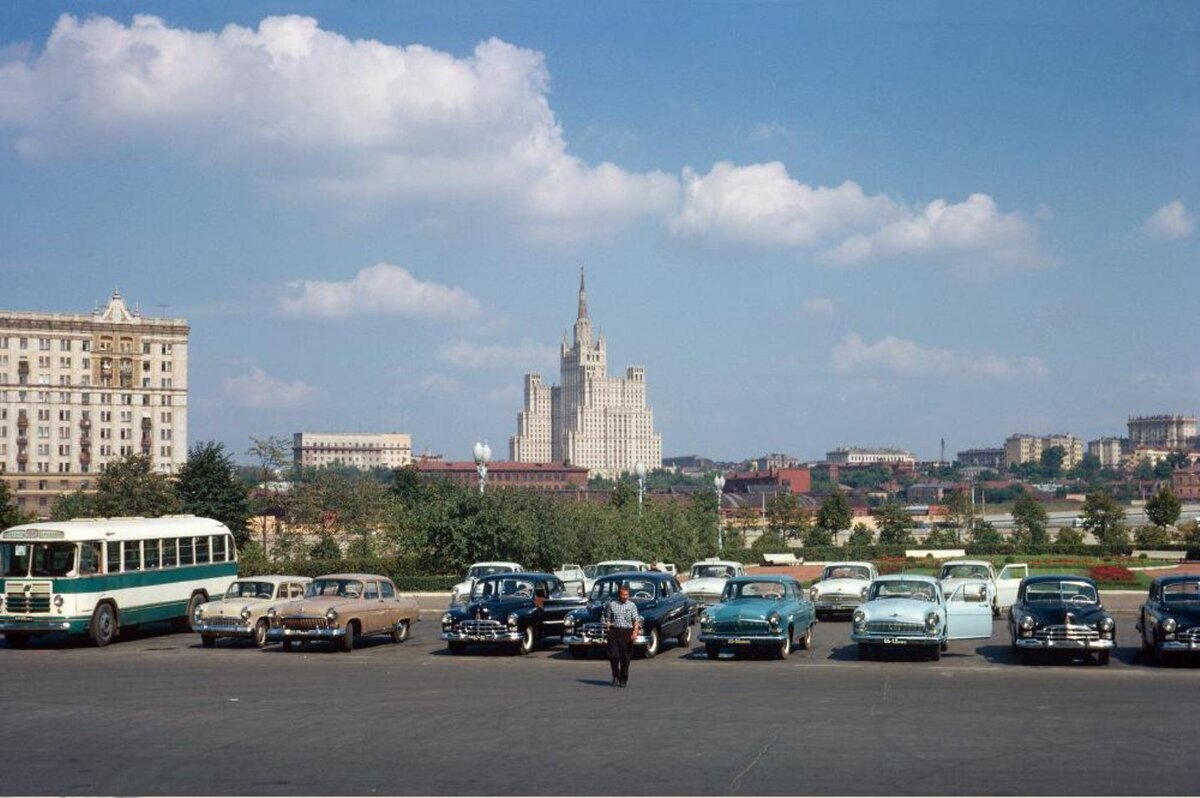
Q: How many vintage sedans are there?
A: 13